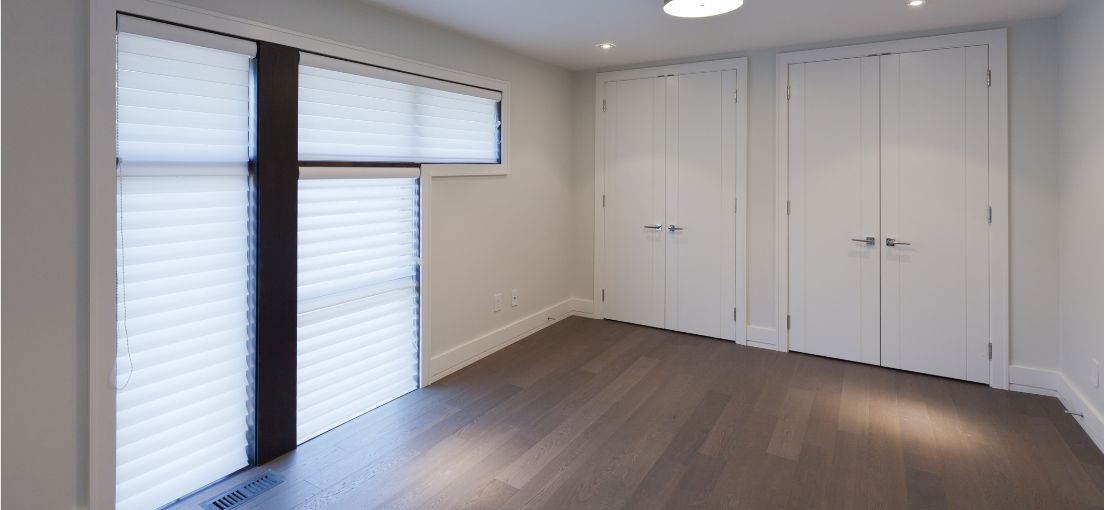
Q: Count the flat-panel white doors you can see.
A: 4